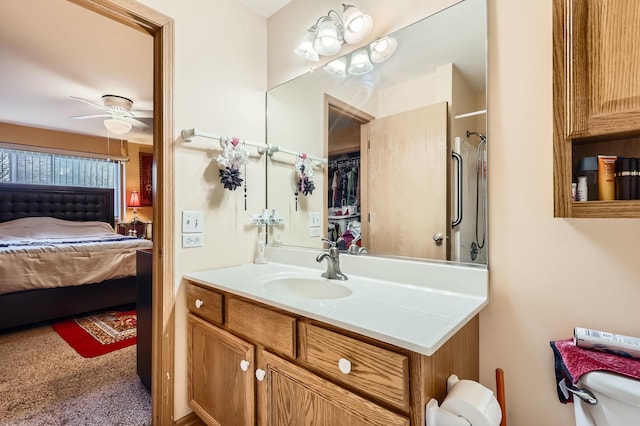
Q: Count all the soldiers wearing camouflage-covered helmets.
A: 0